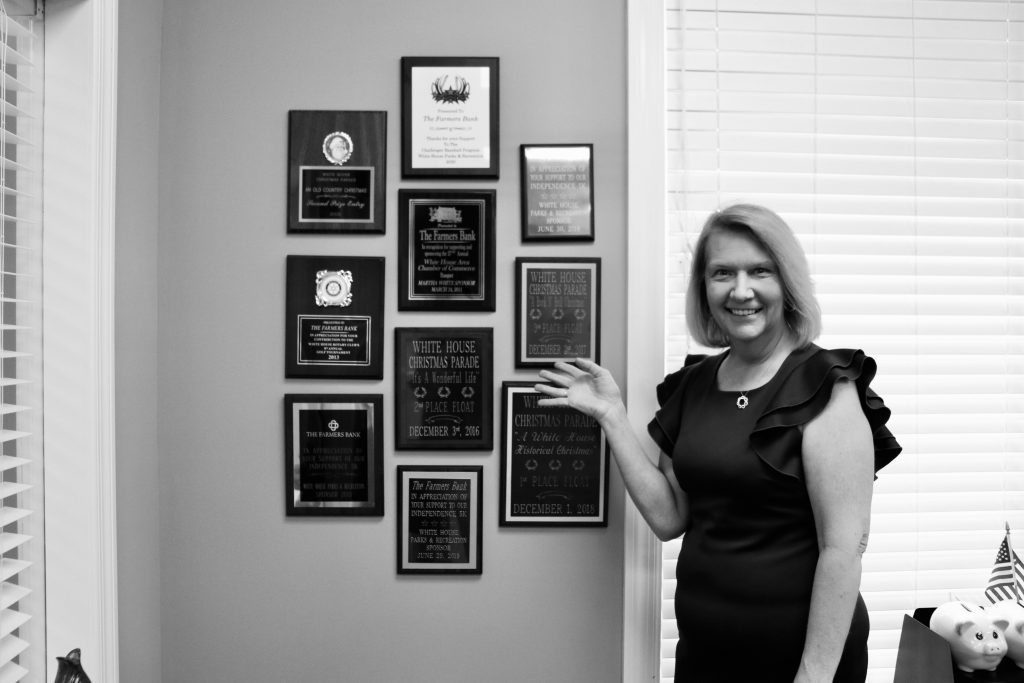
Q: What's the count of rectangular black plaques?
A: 10